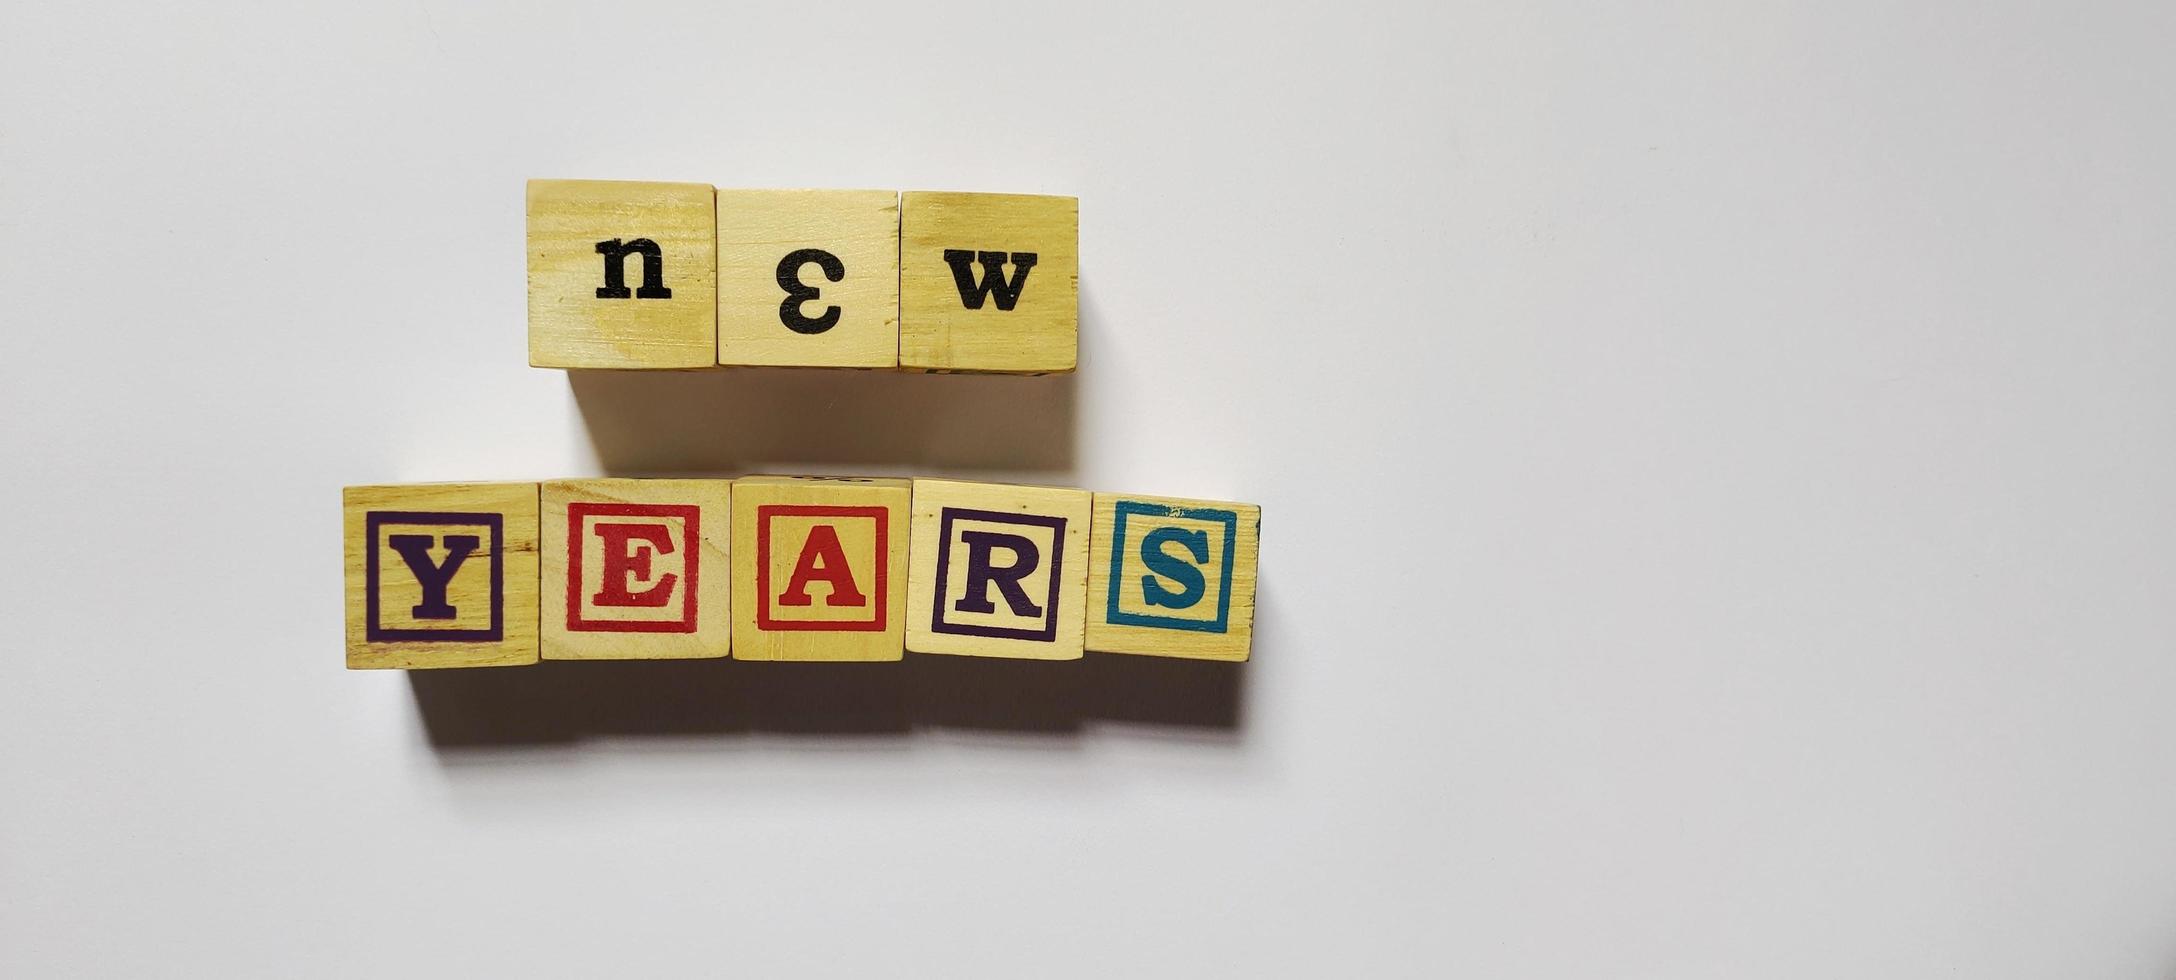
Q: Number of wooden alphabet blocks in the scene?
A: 8